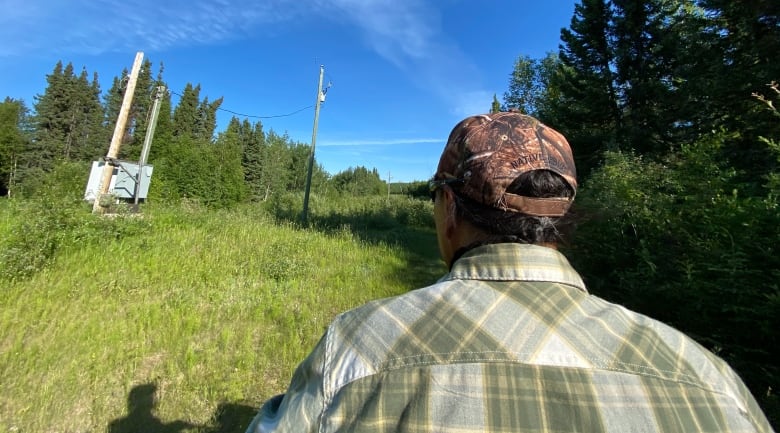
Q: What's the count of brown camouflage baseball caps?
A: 1